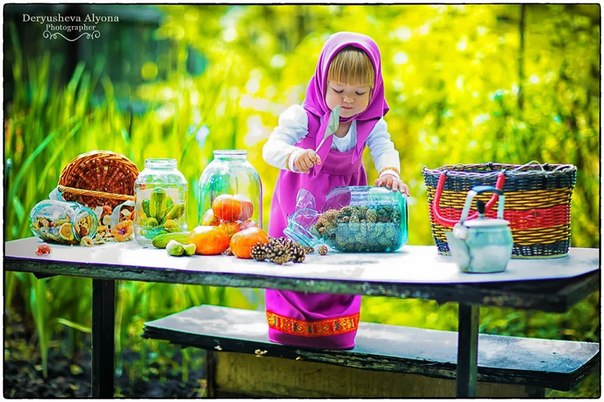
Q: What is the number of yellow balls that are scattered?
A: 2